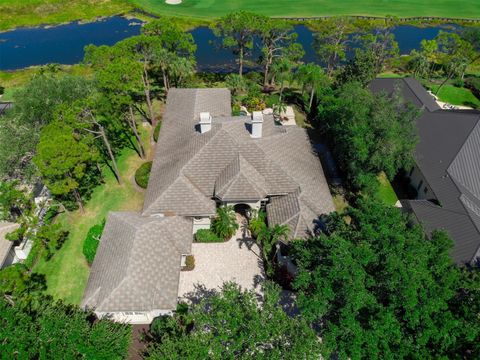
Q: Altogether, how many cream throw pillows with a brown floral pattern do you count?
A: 0